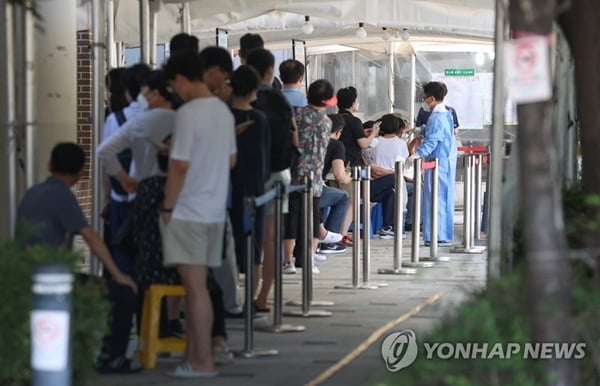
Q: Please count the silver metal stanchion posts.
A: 12